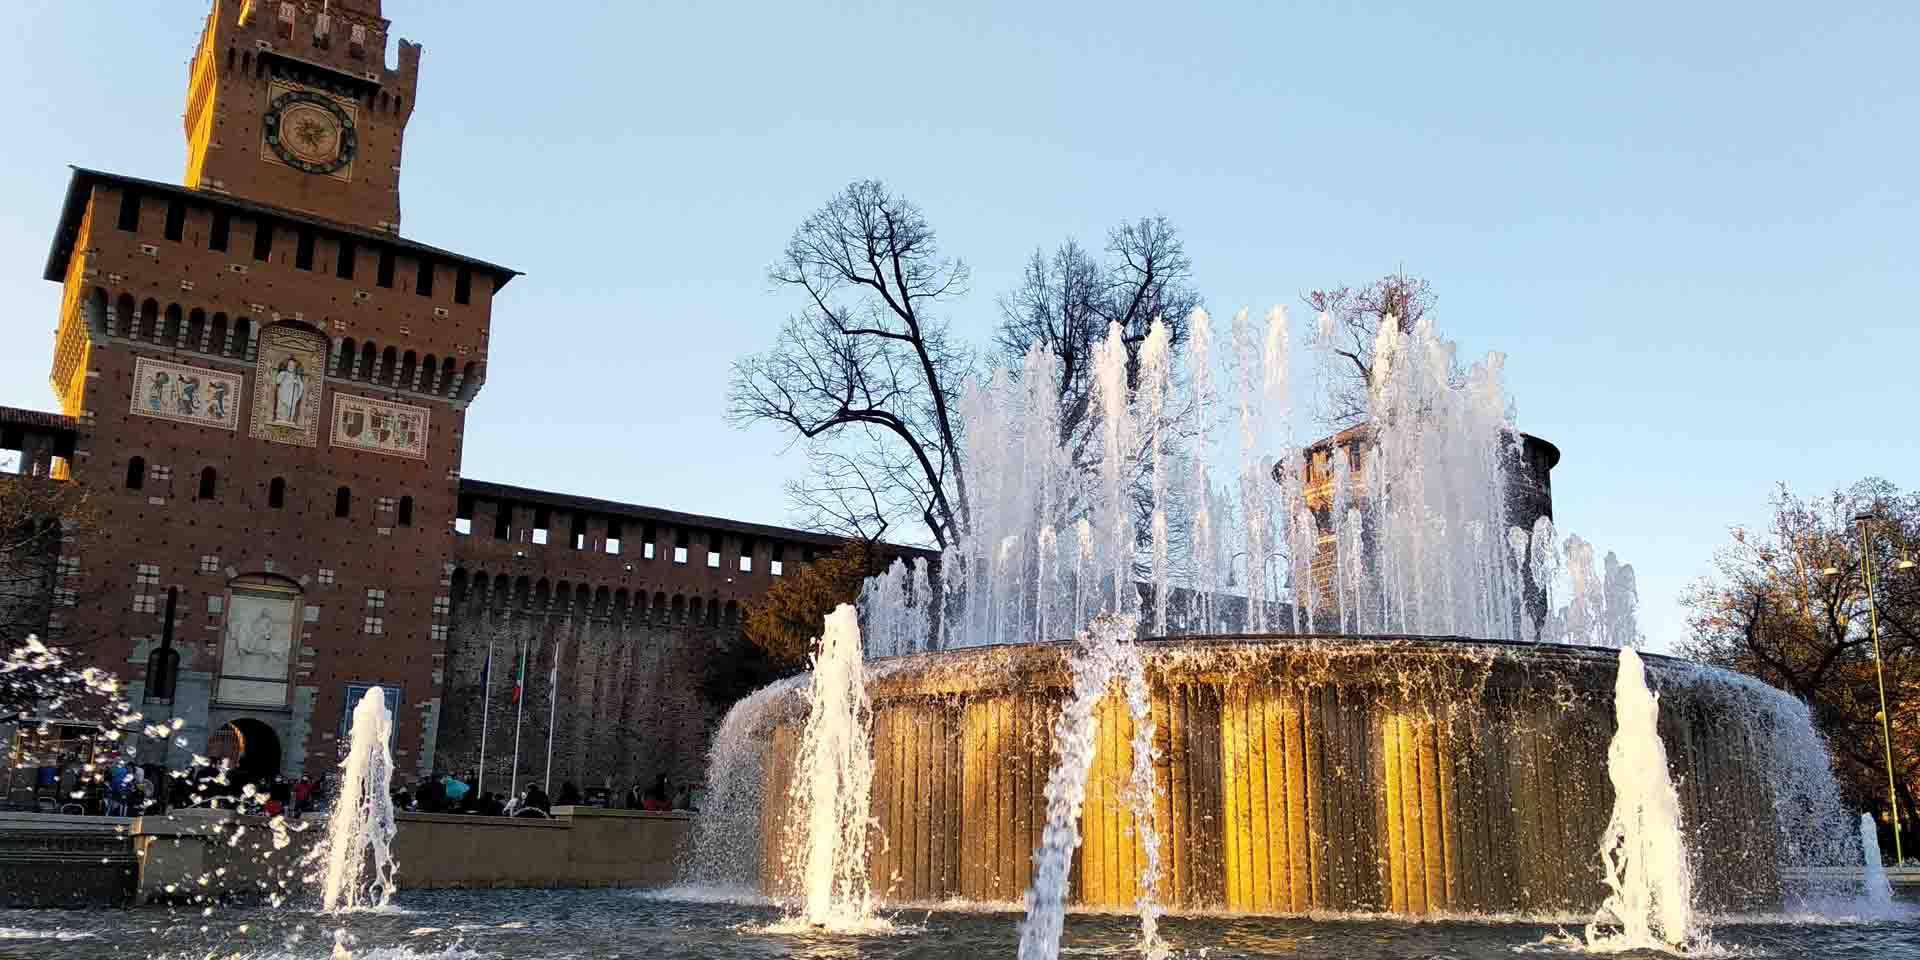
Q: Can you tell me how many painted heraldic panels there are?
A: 2